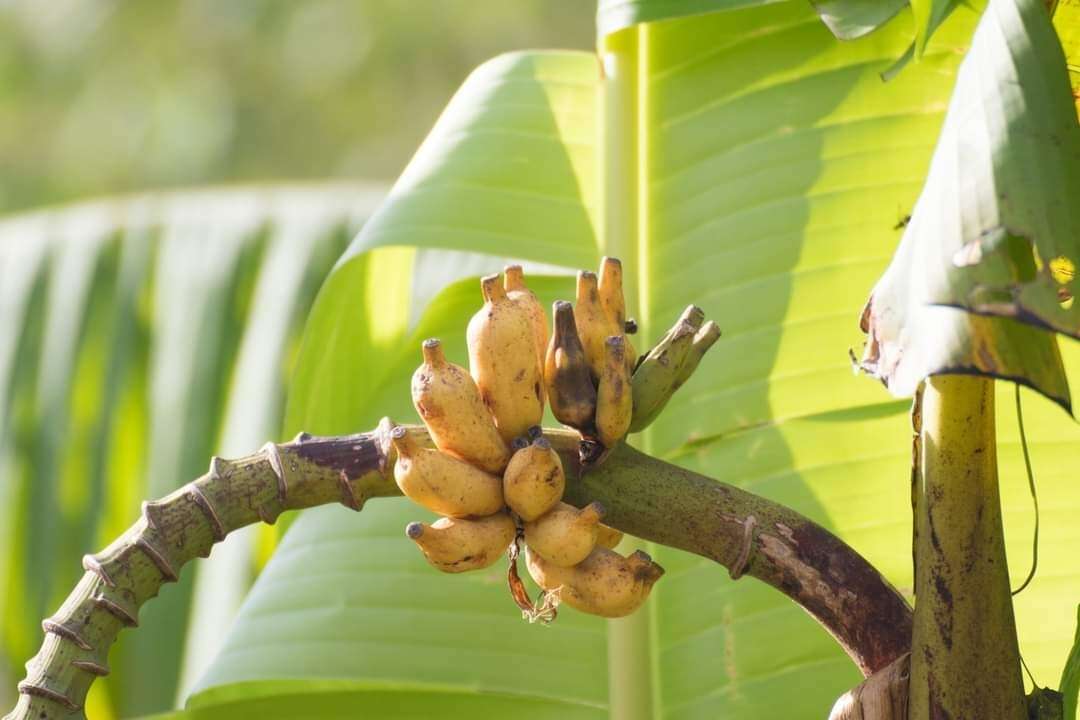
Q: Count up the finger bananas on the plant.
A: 15